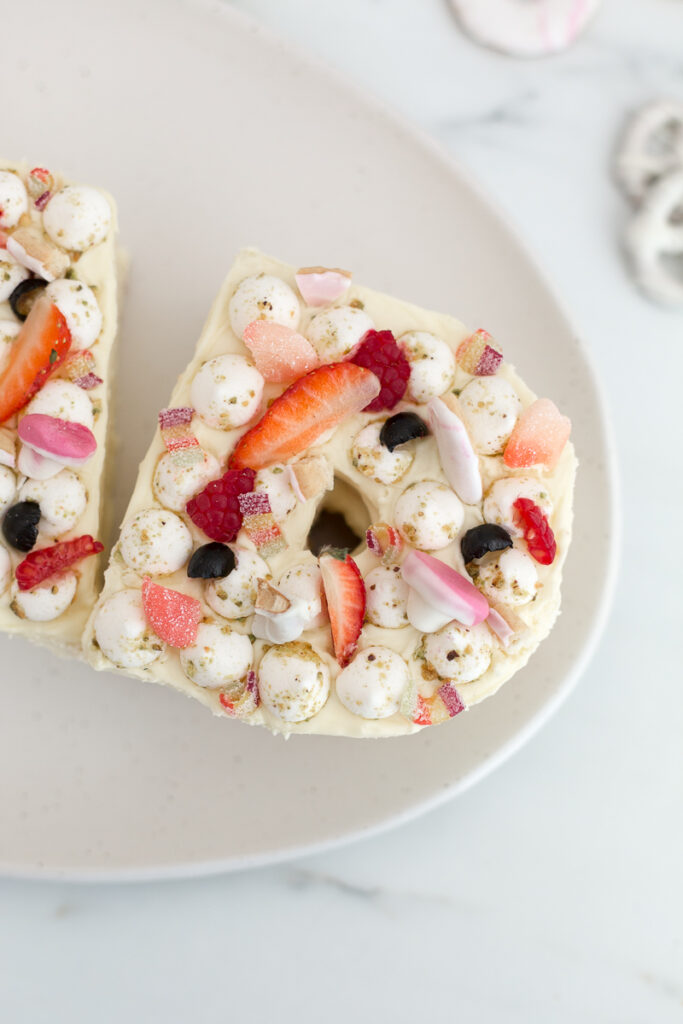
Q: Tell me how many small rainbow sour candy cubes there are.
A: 8